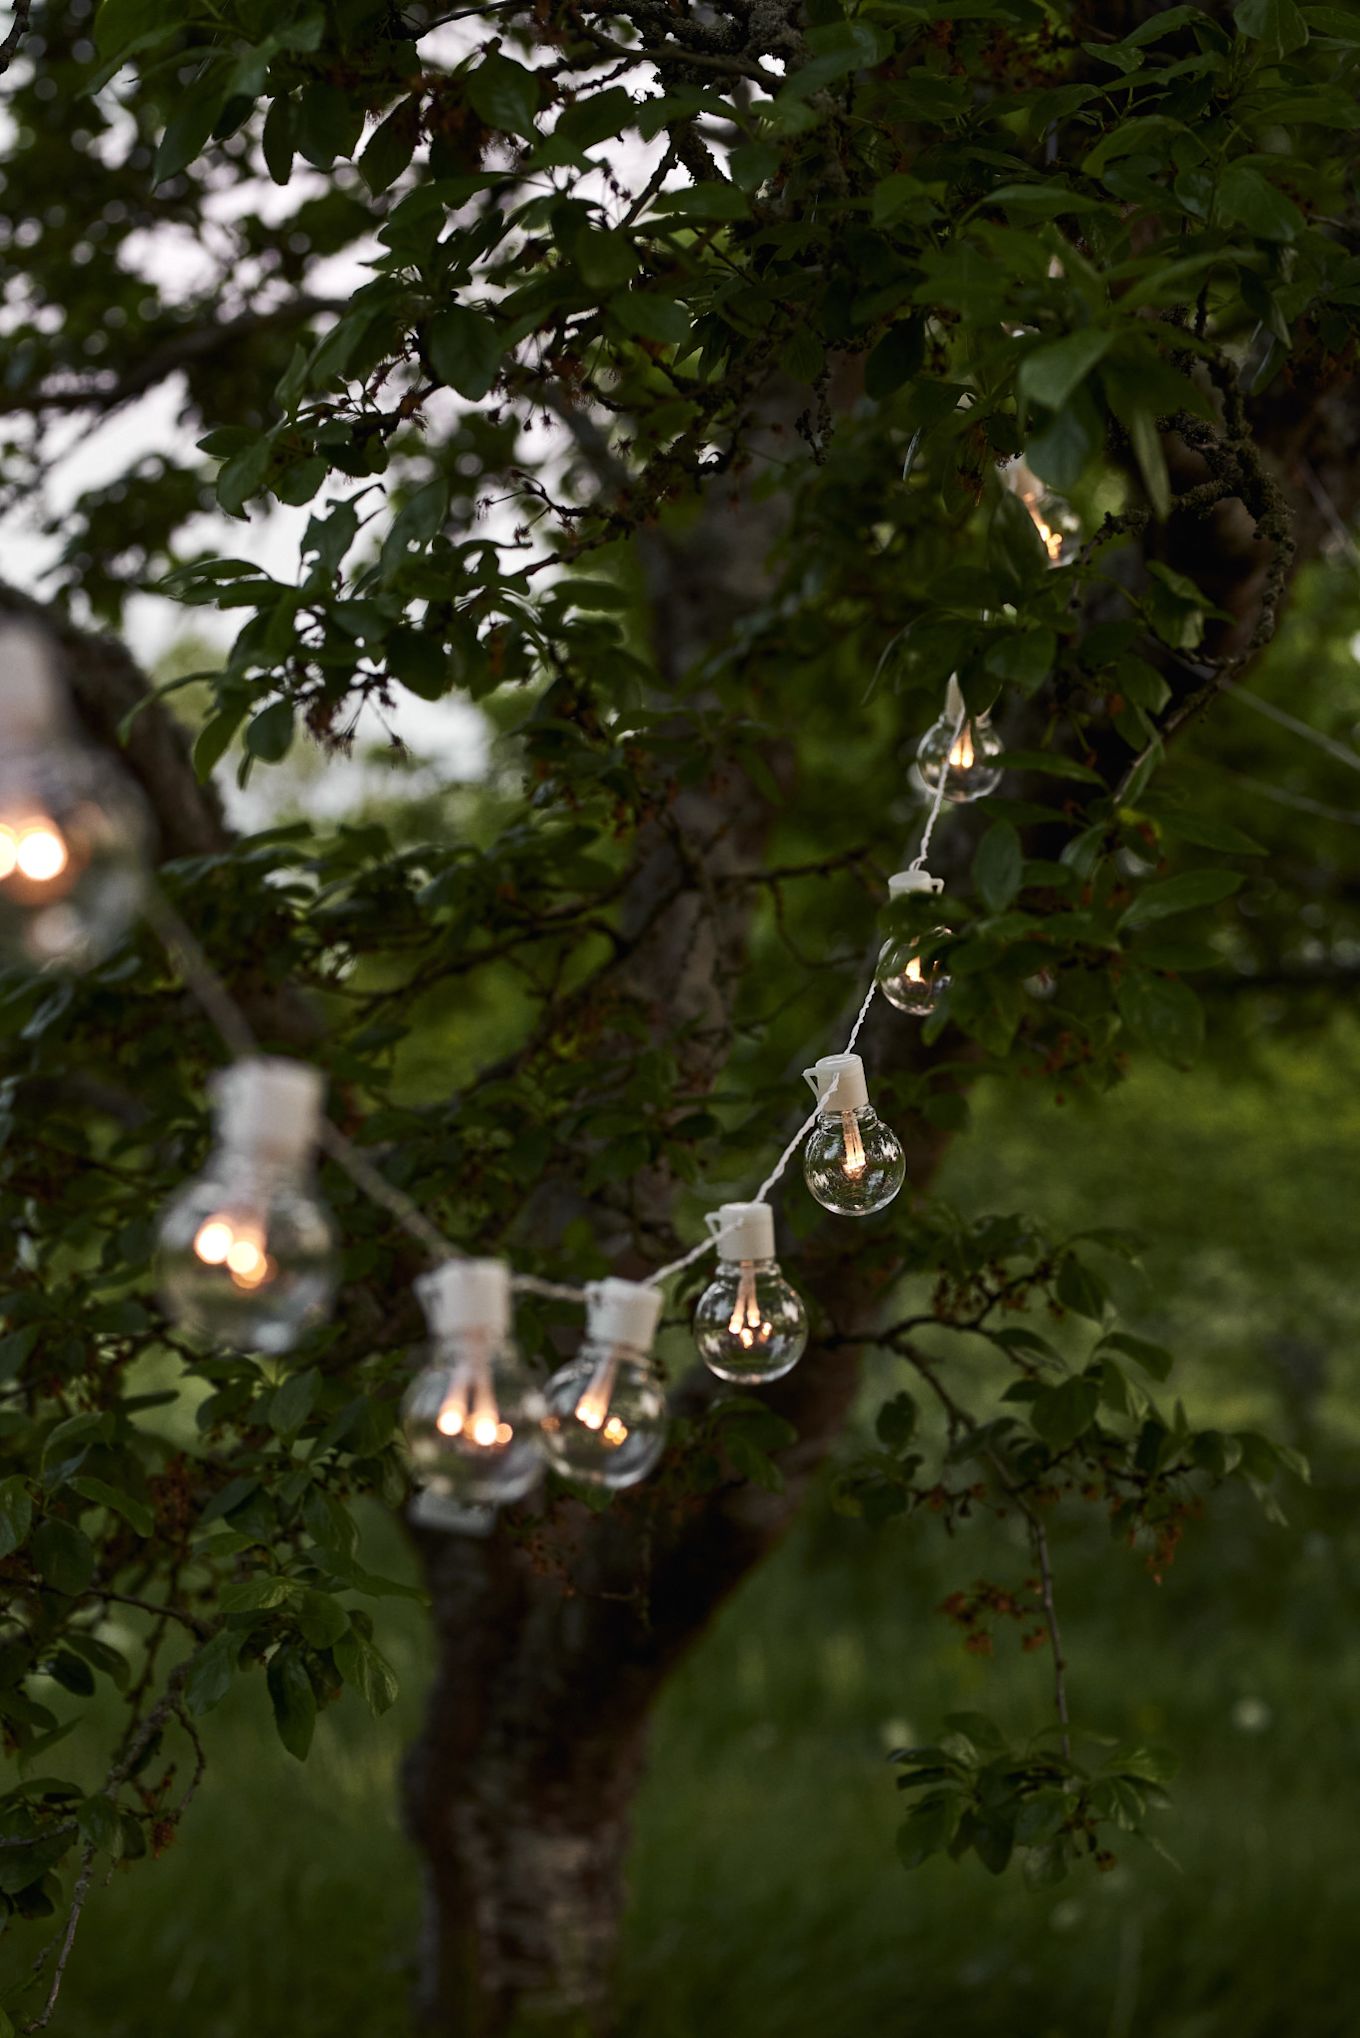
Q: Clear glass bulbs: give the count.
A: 9